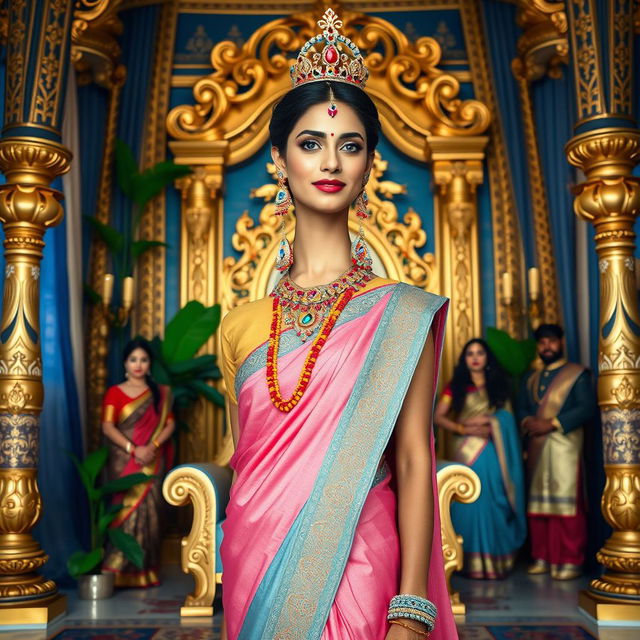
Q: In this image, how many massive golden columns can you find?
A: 2